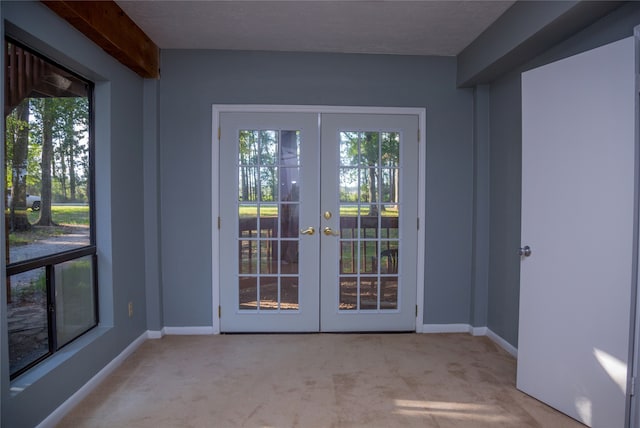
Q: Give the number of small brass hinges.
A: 6